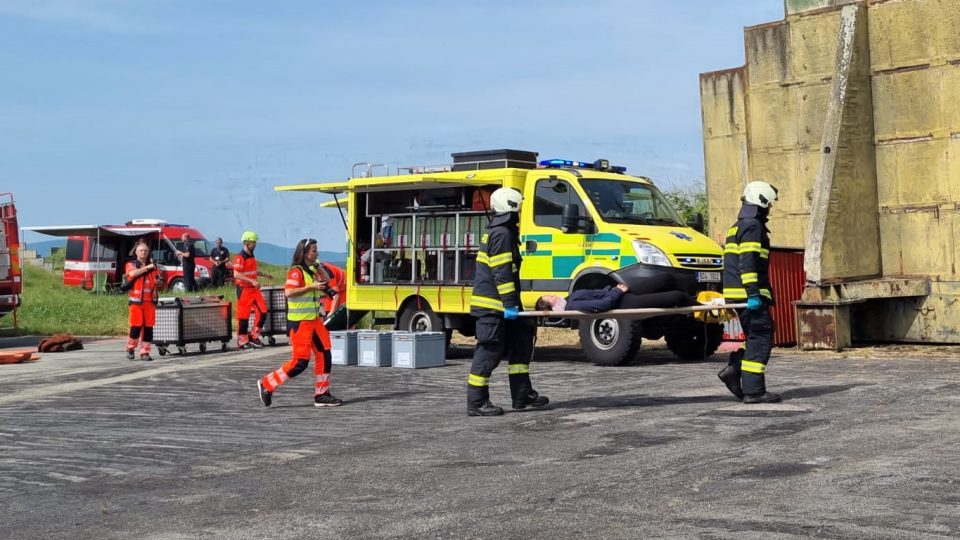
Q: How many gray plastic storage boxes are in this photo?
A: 3